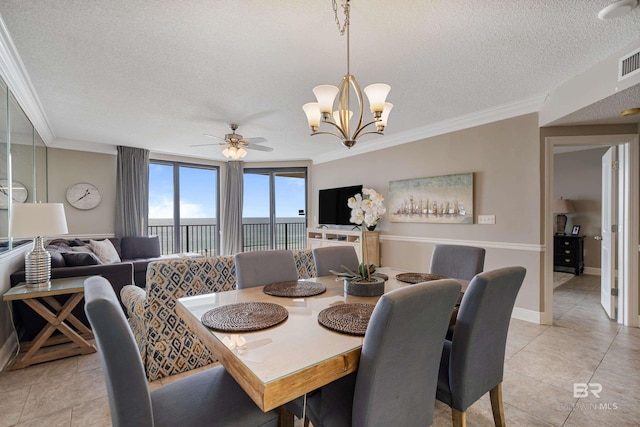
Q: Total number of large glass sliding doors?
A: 2